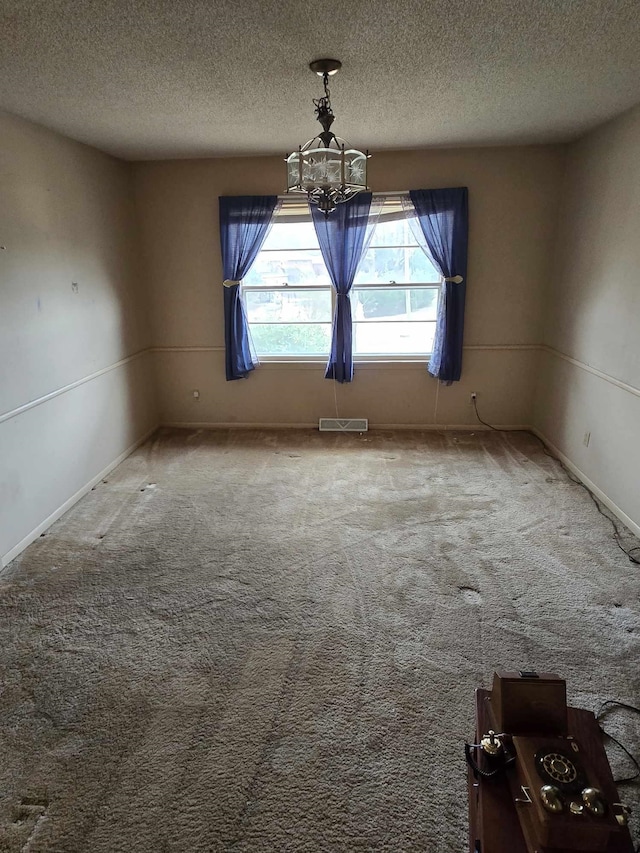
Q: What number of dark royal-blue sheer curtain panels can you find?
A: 3